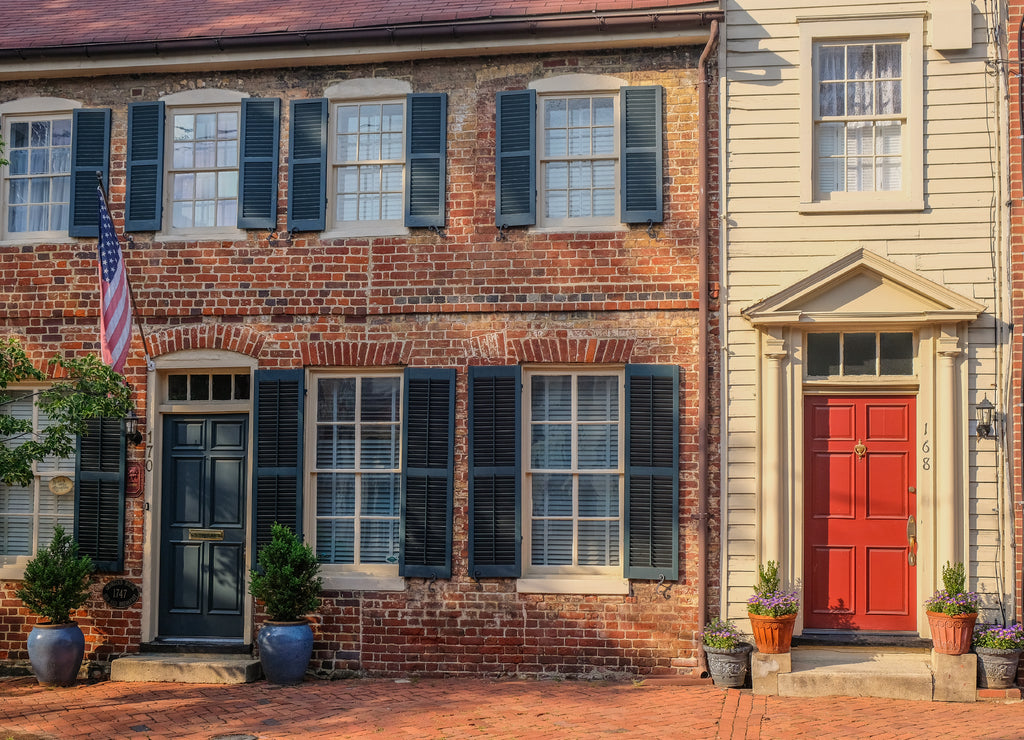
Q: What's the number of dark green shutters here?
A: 12